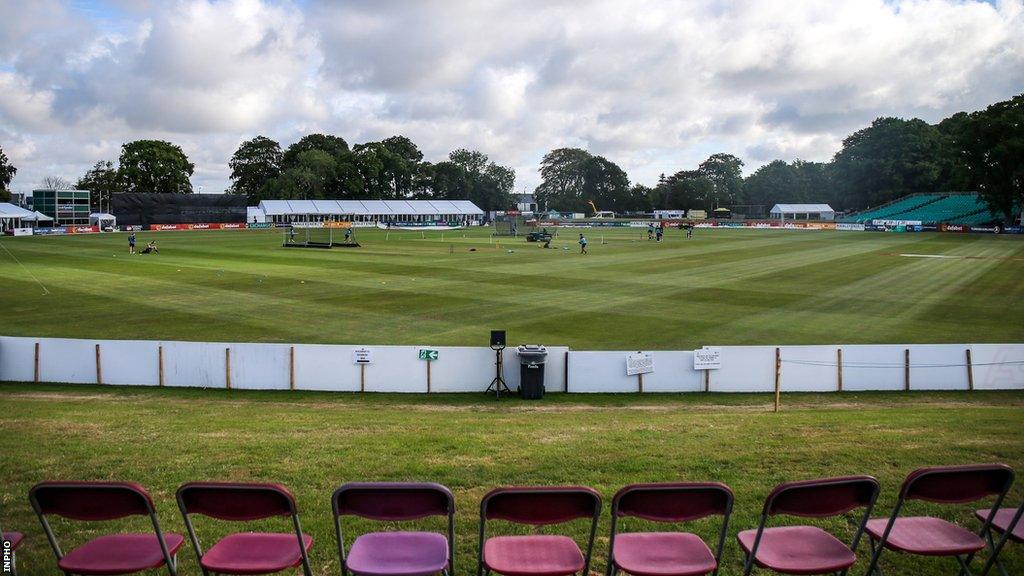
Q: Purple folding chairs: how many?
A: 1